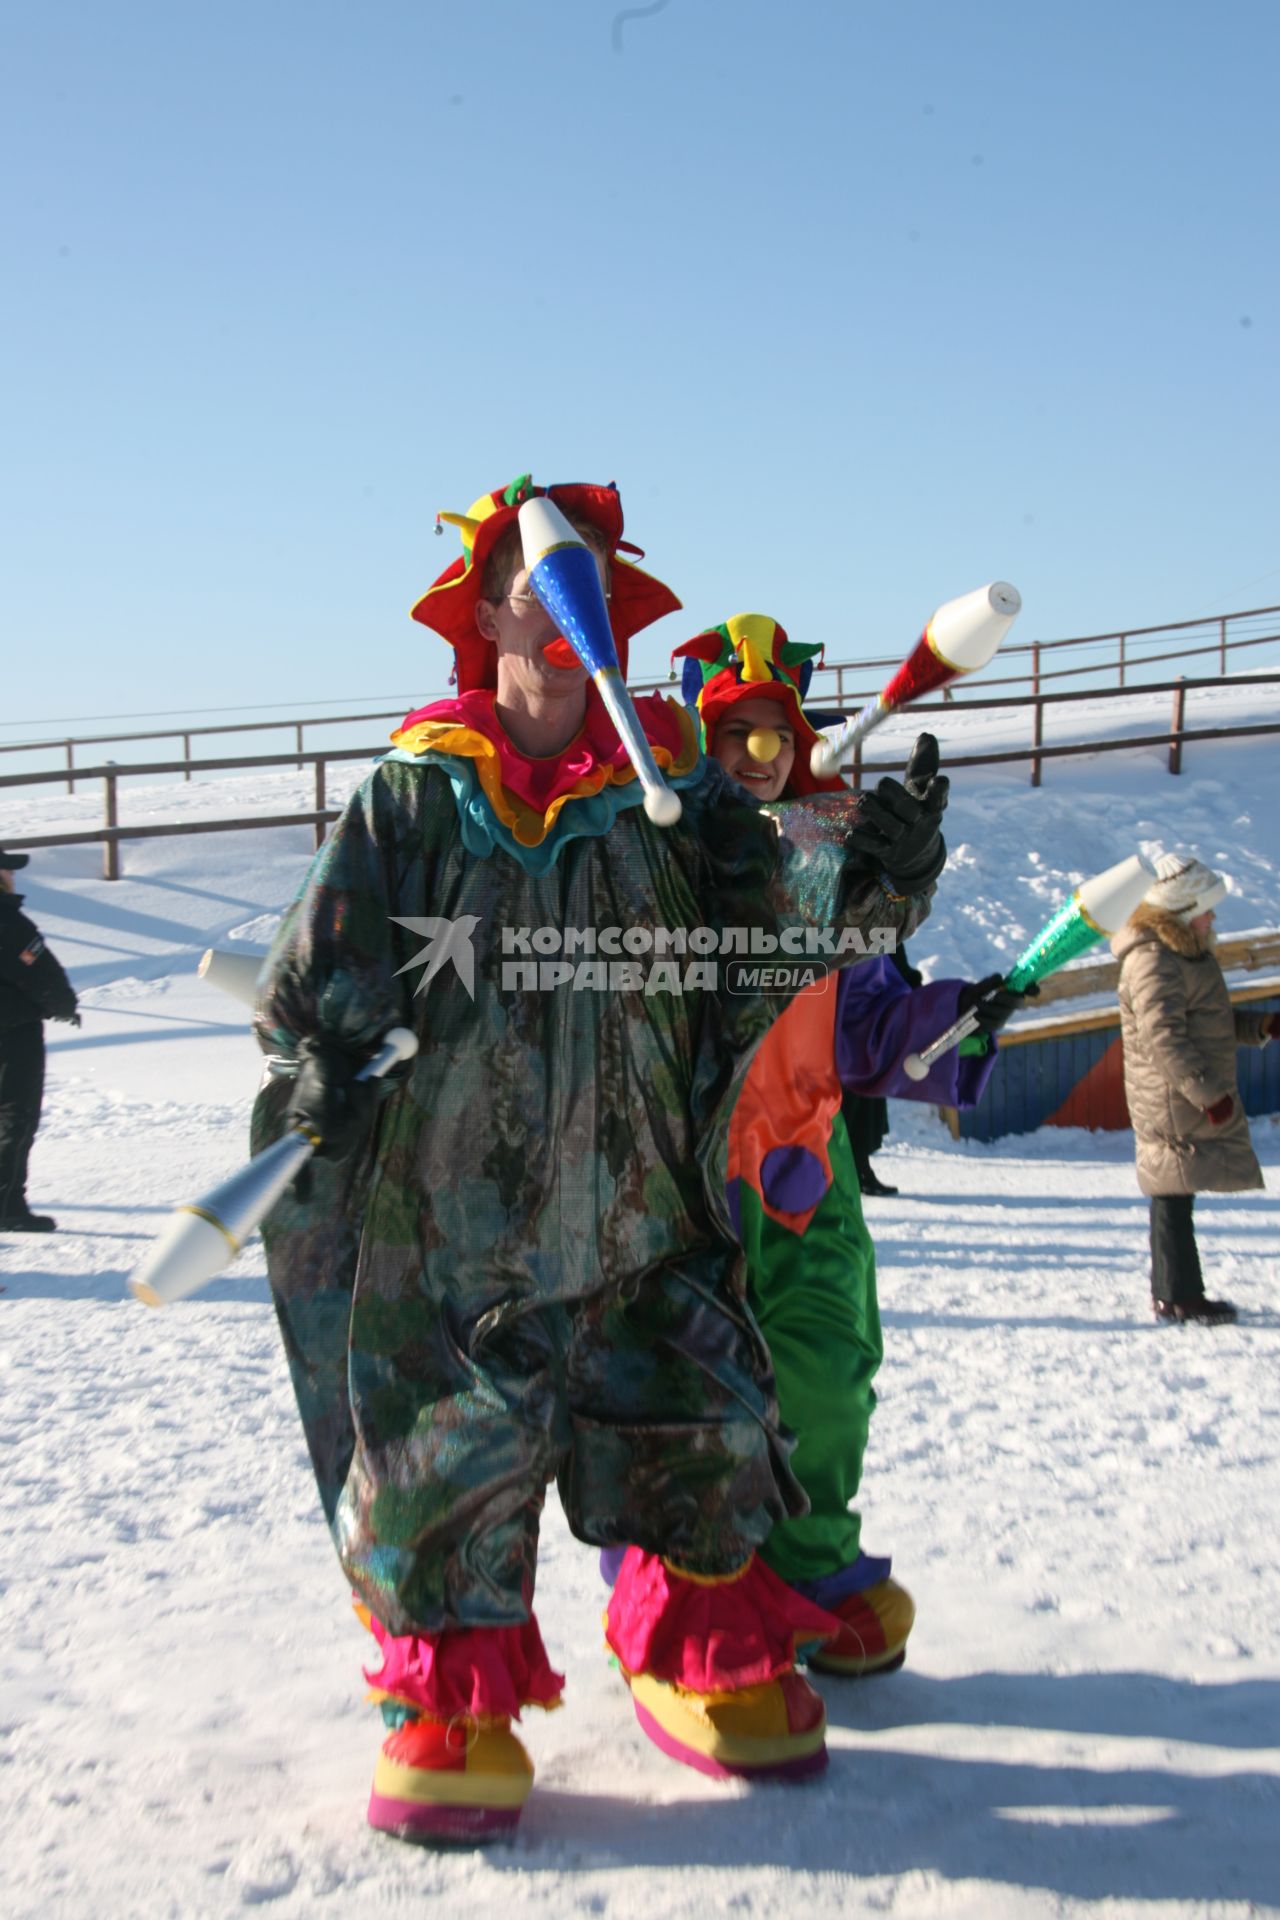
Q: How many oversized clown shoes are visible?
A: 3